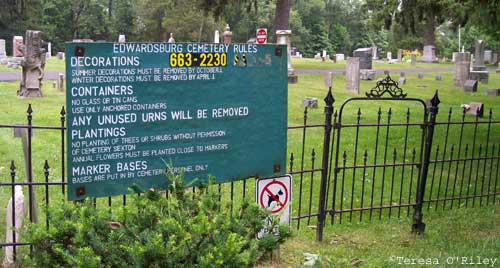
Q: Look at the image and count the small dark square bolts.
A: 4